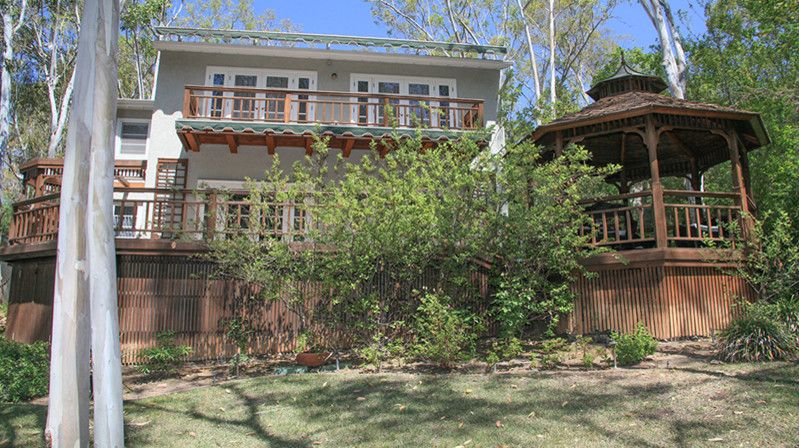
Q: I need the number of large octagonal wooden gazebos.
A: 1